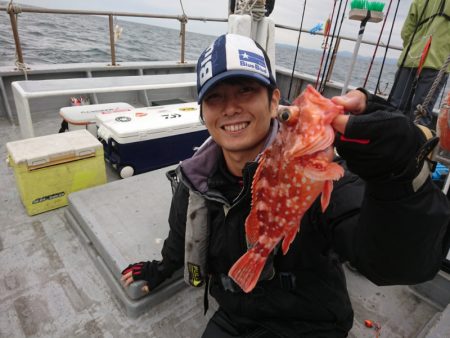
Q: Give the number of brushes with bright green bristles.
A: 1